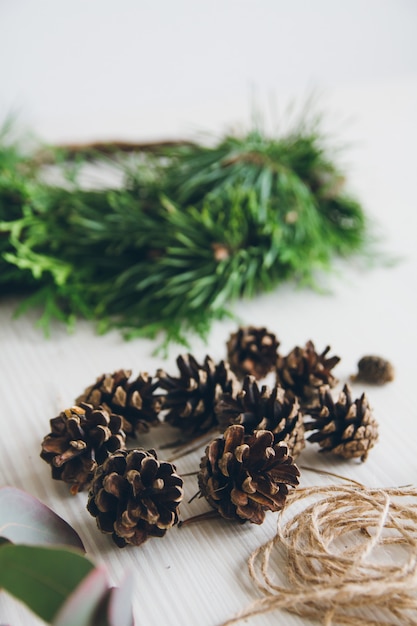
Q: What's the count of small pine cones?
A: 10